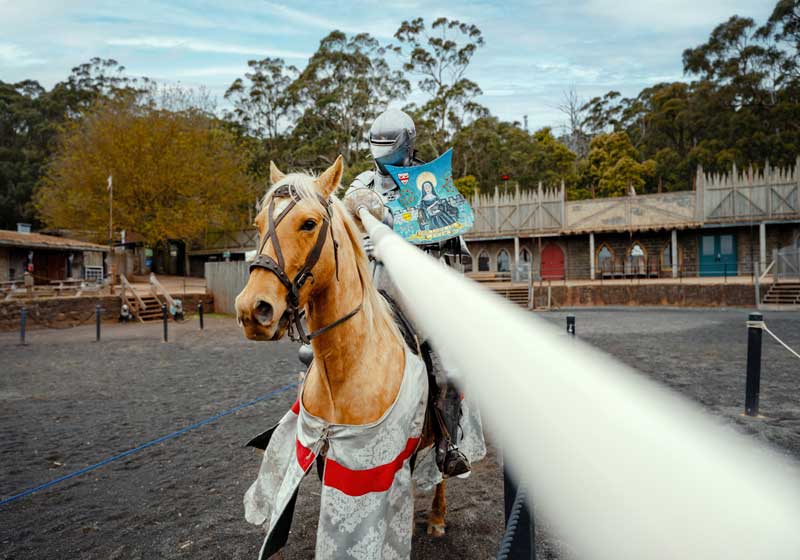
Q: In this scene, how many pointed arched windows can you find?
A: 6